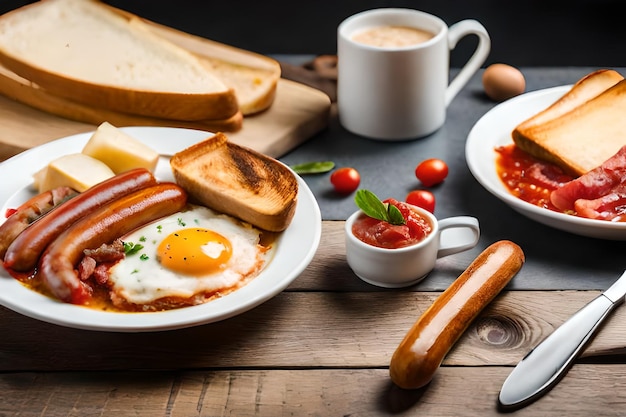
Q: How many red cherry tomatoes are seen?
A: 3